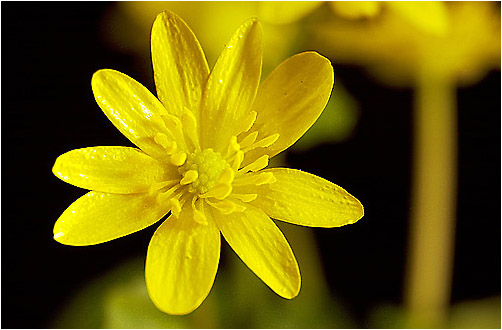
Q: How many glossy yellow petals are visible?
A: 9